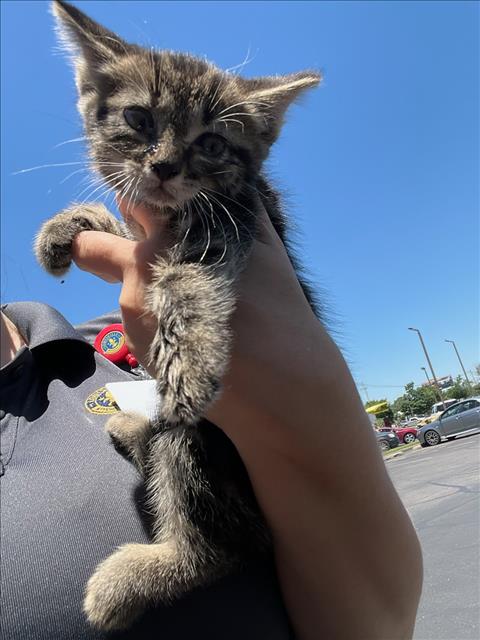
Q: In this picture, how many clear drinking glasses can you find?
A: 0